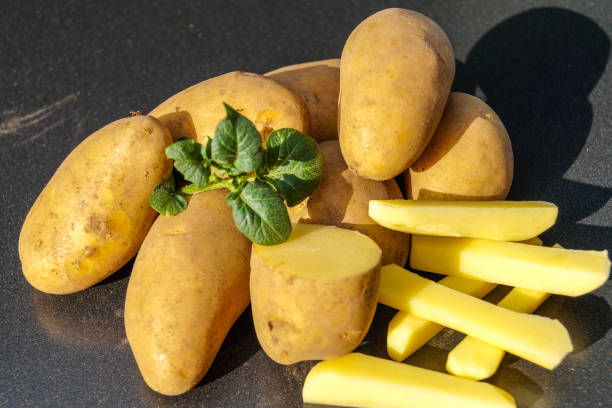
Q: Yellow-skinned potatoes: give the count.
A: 8